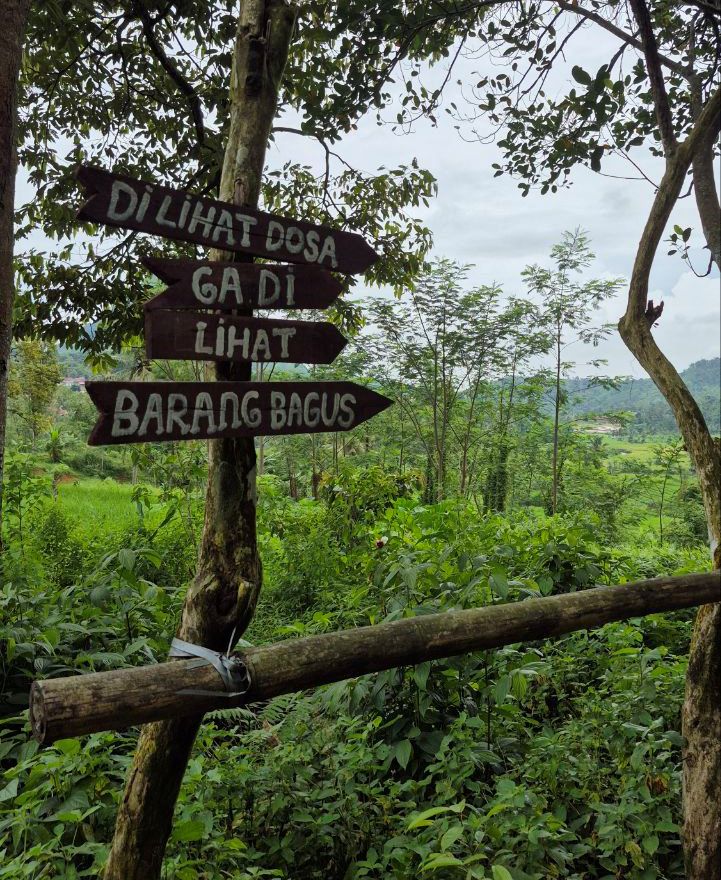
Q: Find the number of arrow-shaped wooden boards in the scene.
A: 4